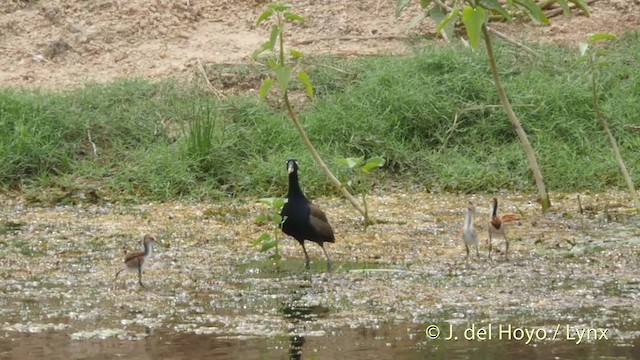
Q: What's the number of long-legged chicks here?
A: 3